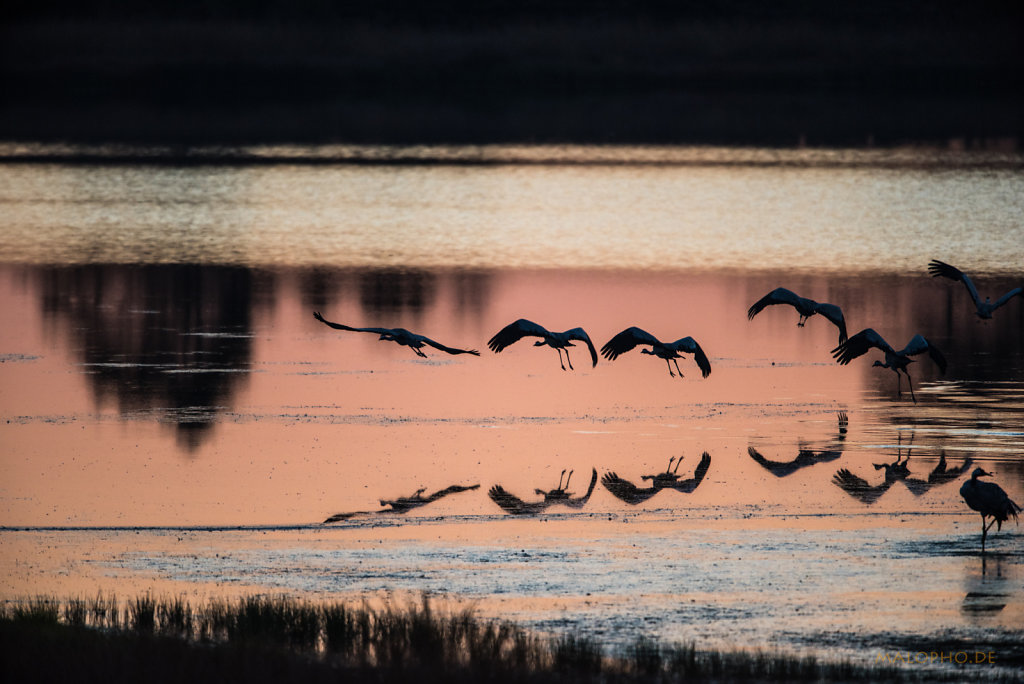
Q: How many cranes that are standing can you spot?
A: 1